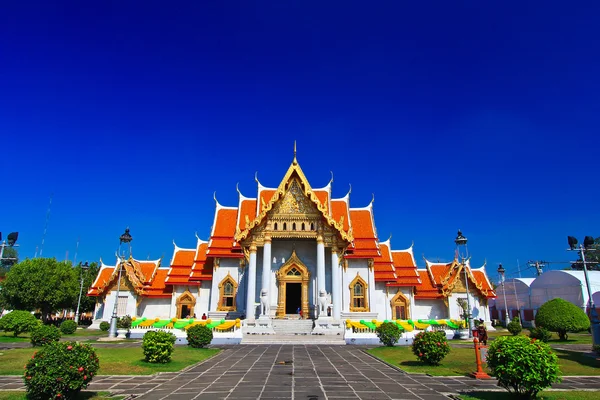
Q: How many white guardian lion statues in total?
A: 2